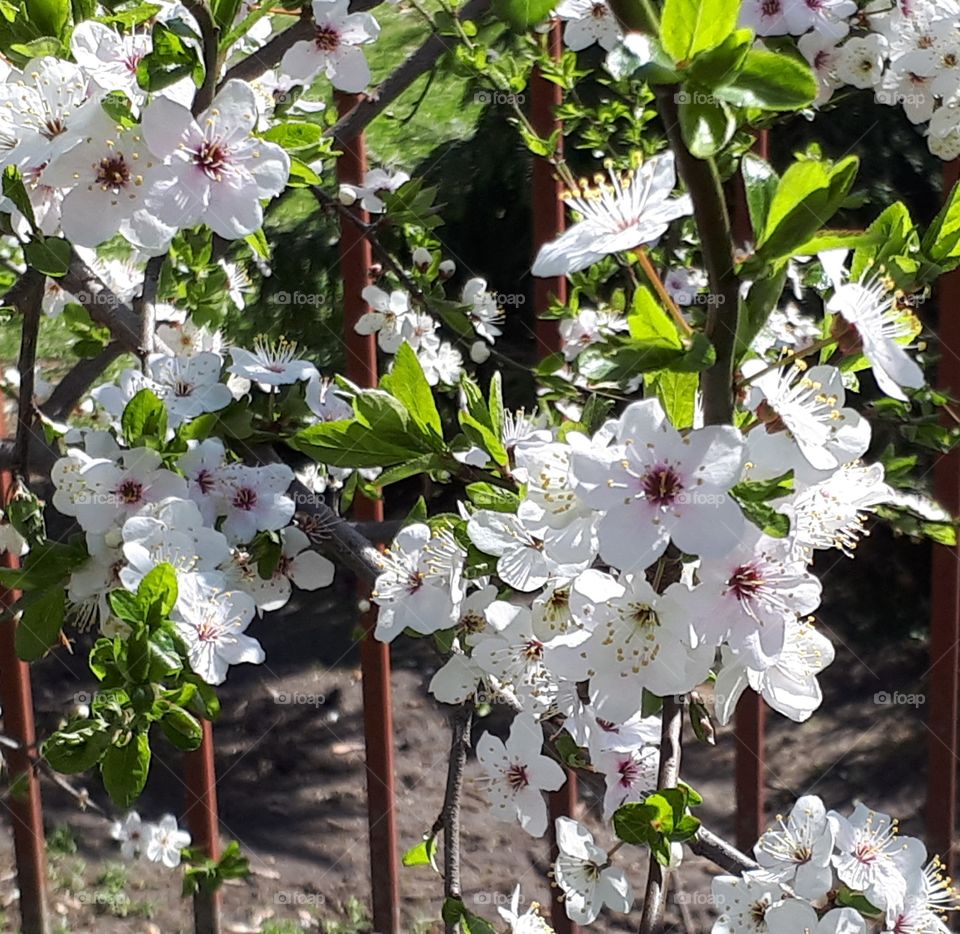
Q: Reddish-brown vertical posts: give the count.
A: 6